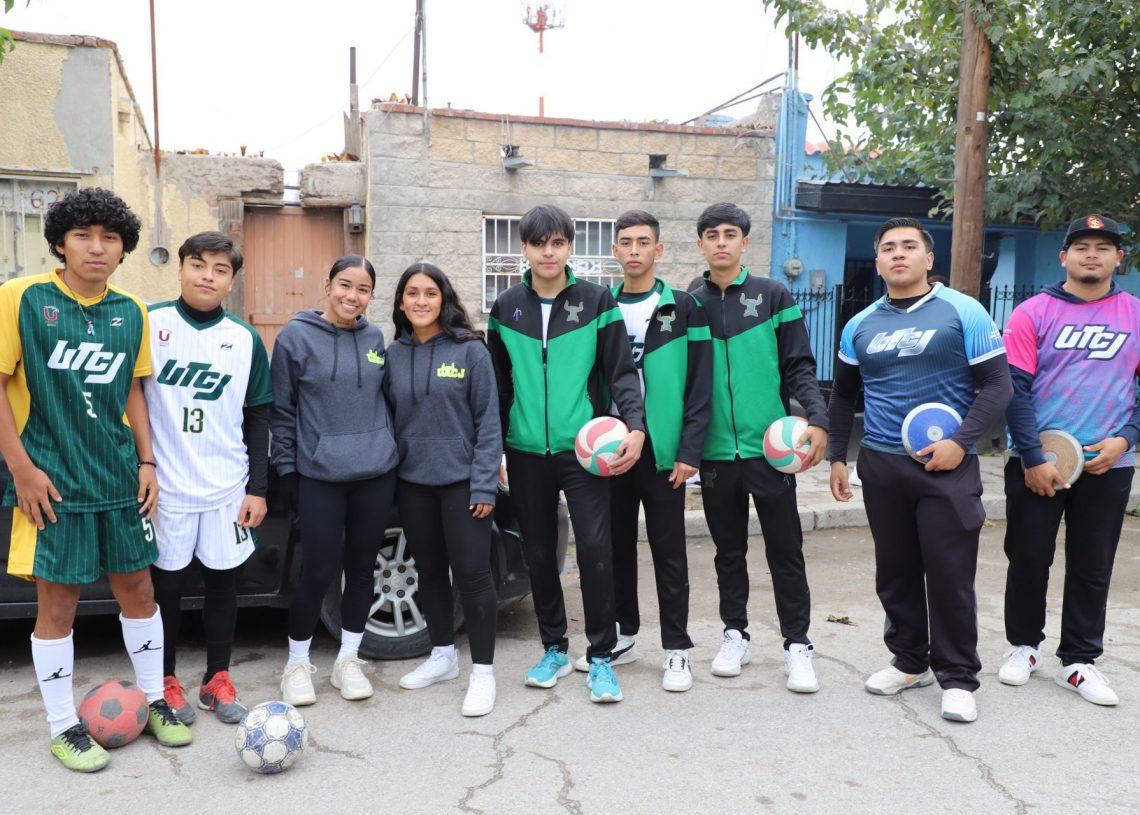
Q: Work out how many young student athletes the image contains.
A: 9